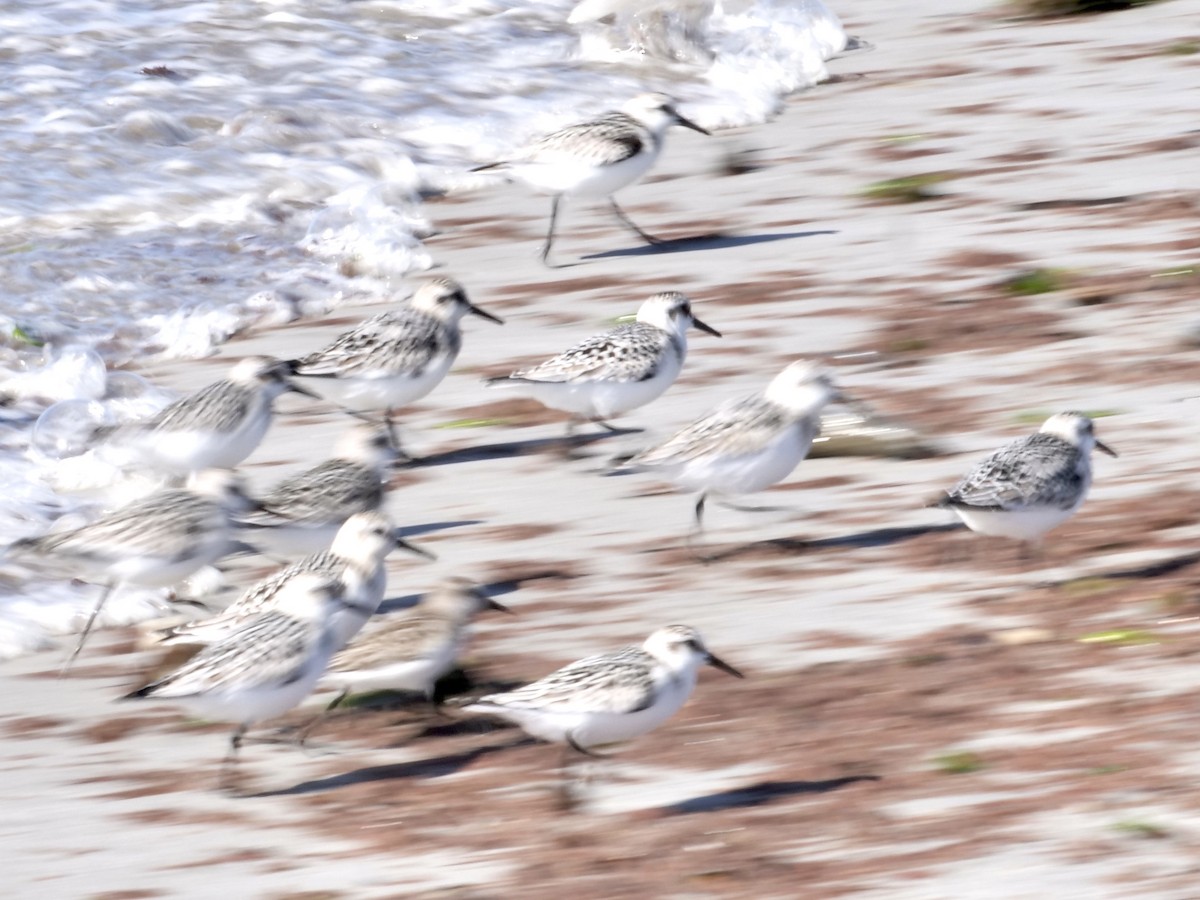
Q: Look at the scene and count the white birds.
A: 12